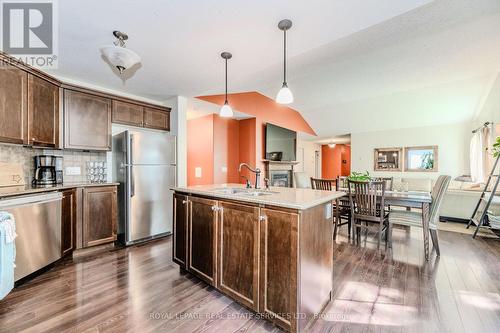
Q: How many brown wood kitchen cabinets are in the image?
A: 11